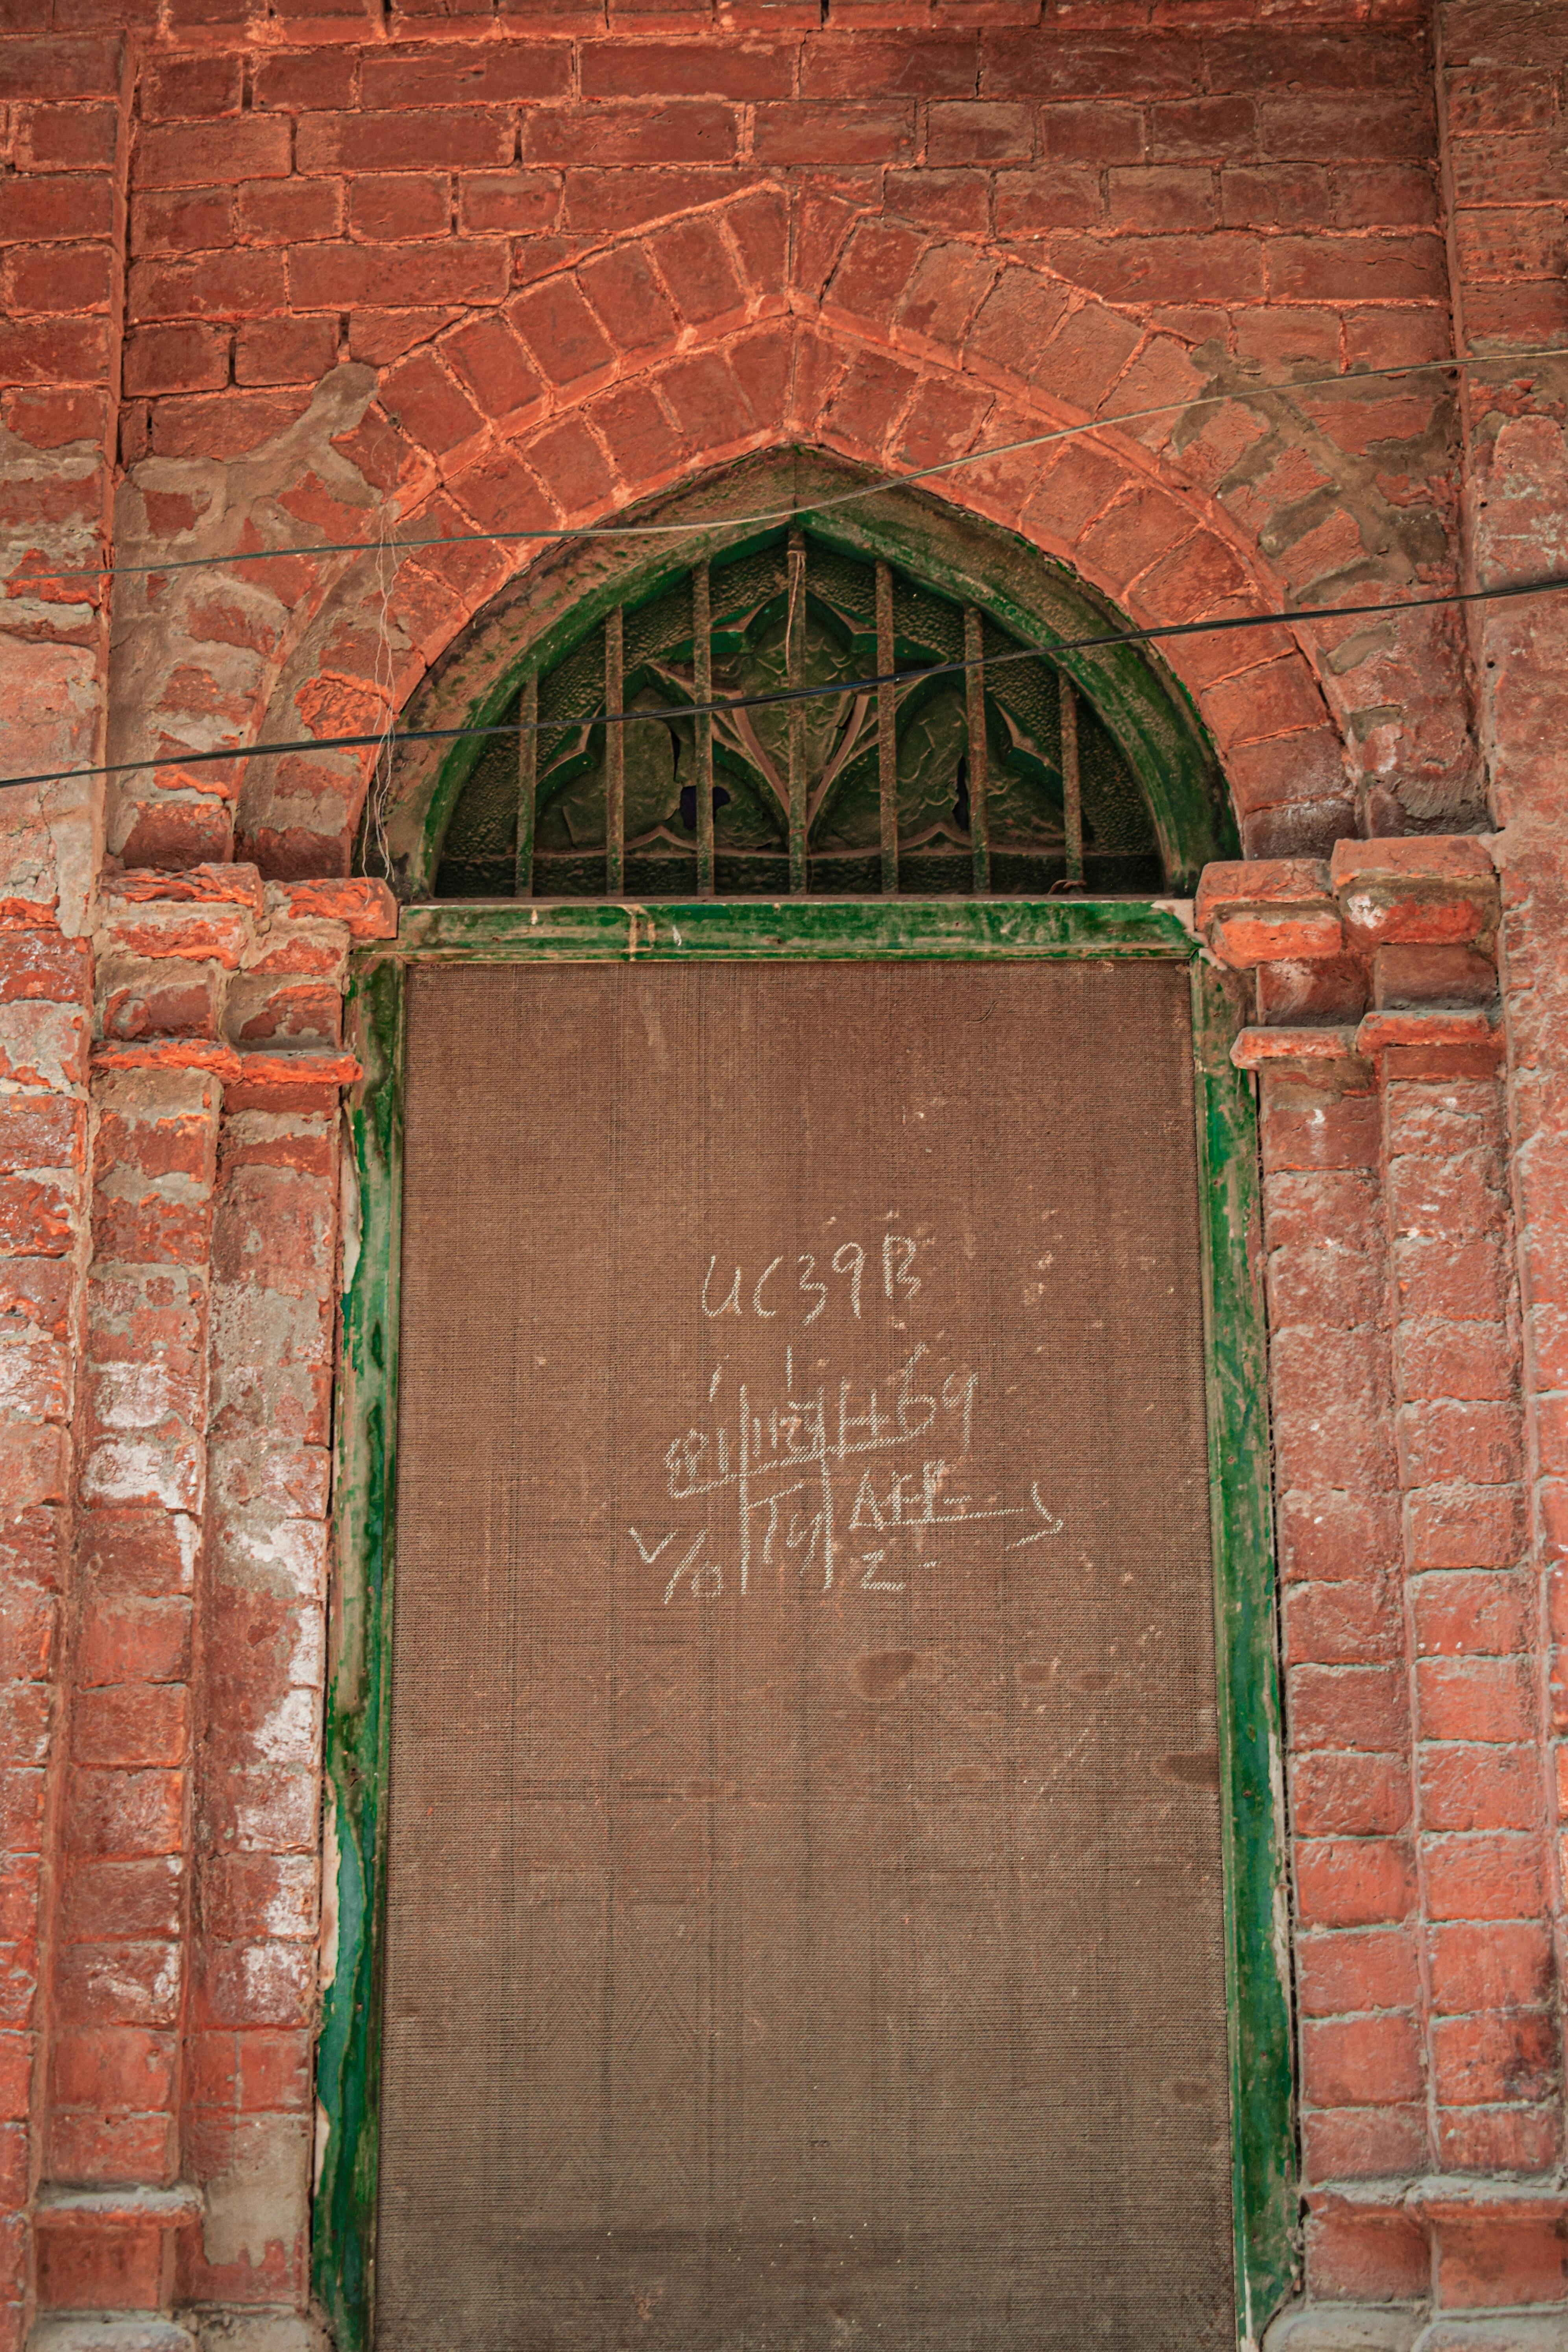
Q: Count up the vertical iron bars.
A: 7